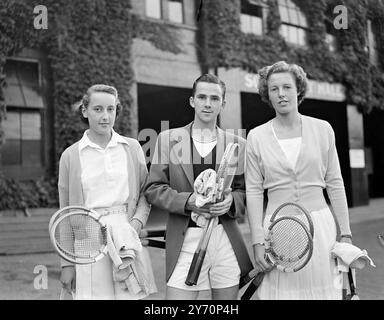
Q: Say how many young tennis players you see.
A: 3